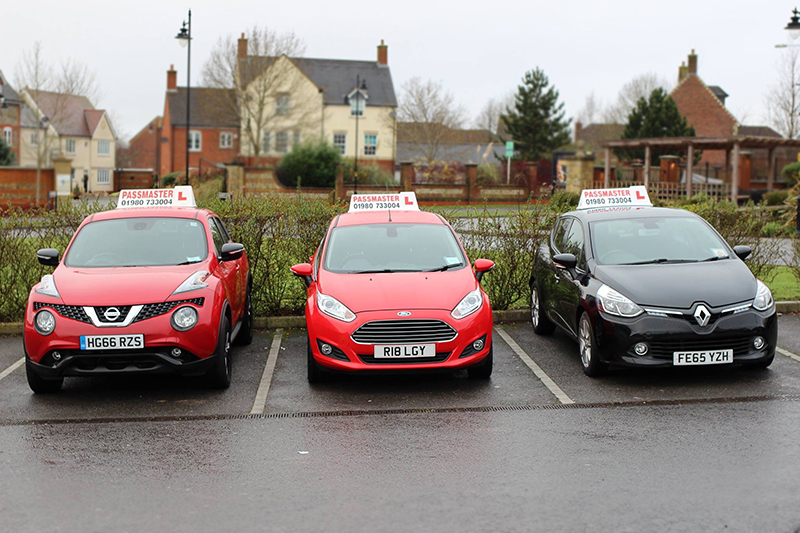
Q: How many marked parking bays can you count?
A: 3